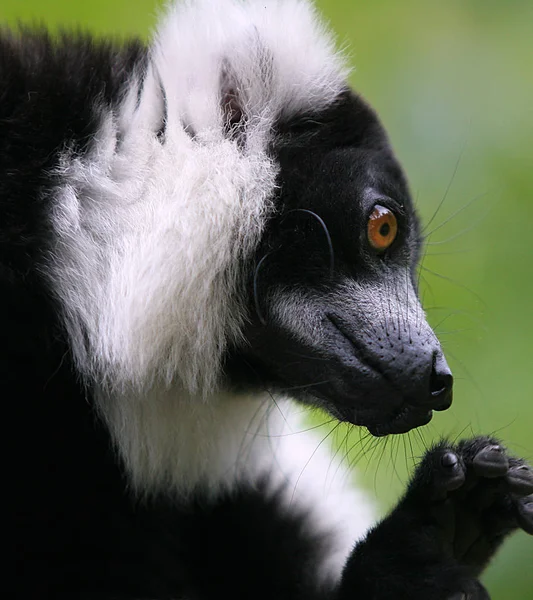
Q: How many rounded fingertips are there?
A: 4